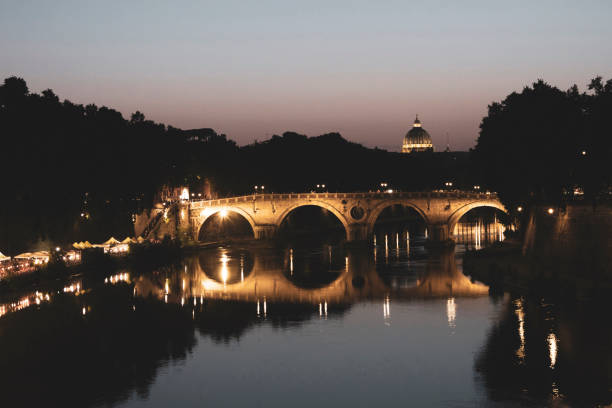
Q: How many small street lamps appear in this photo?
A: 12